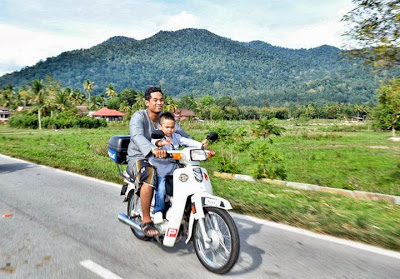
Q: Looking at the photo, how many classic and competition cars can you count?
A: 0